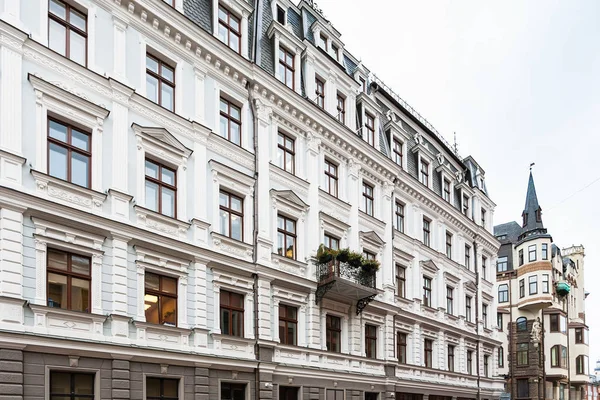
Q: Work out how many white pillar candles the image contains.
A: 0